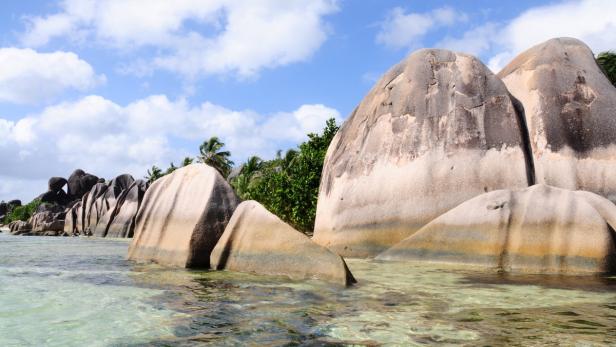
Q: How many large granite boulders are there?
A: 5